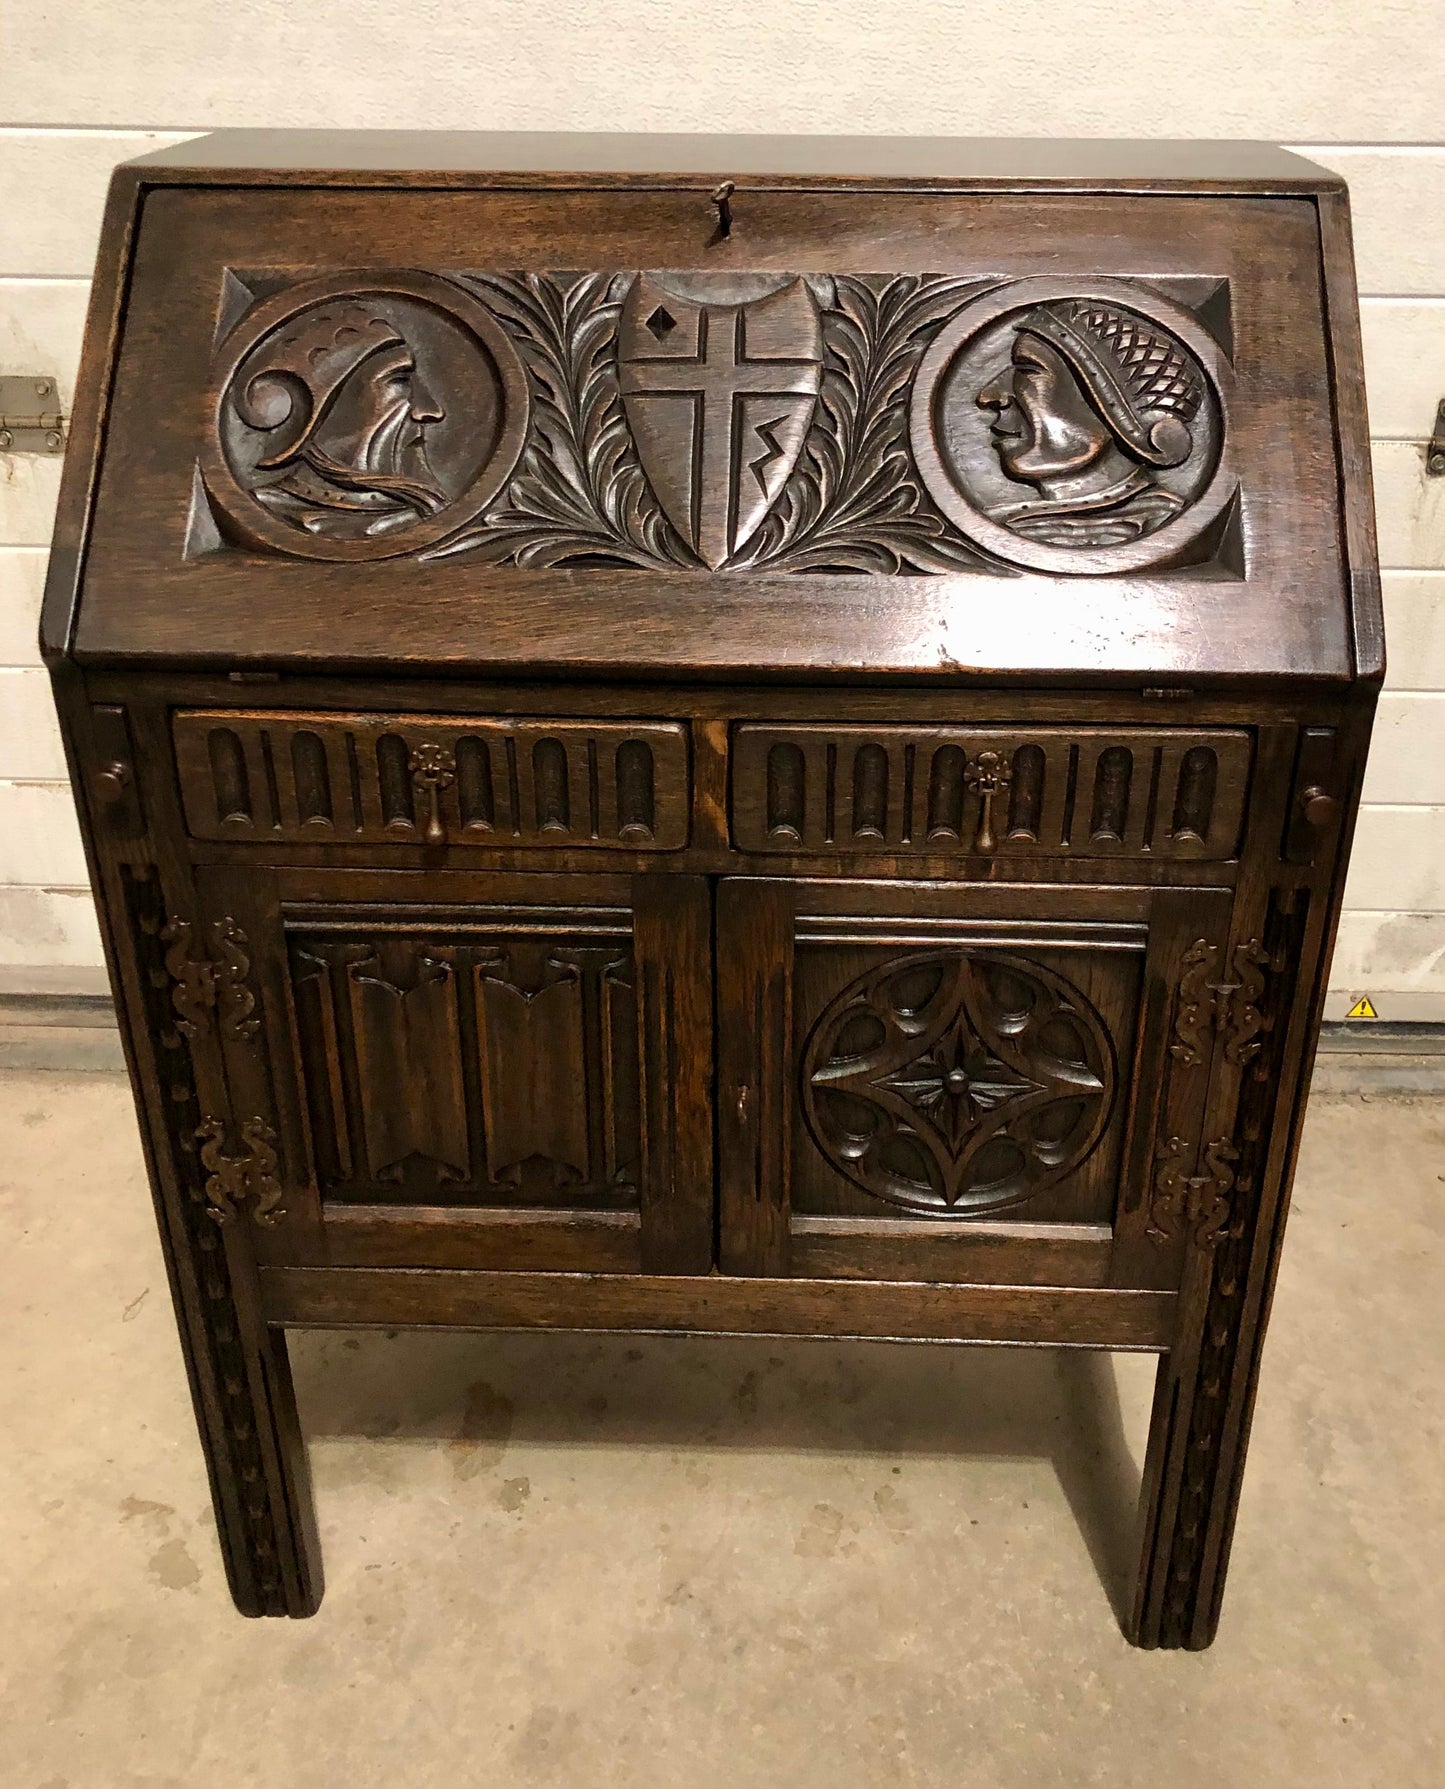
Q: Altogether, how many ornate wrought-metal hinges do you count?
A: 4